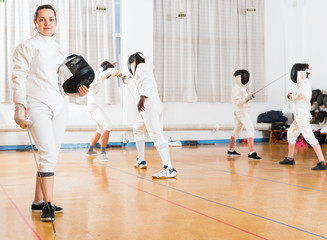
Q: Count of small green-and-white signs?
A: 3